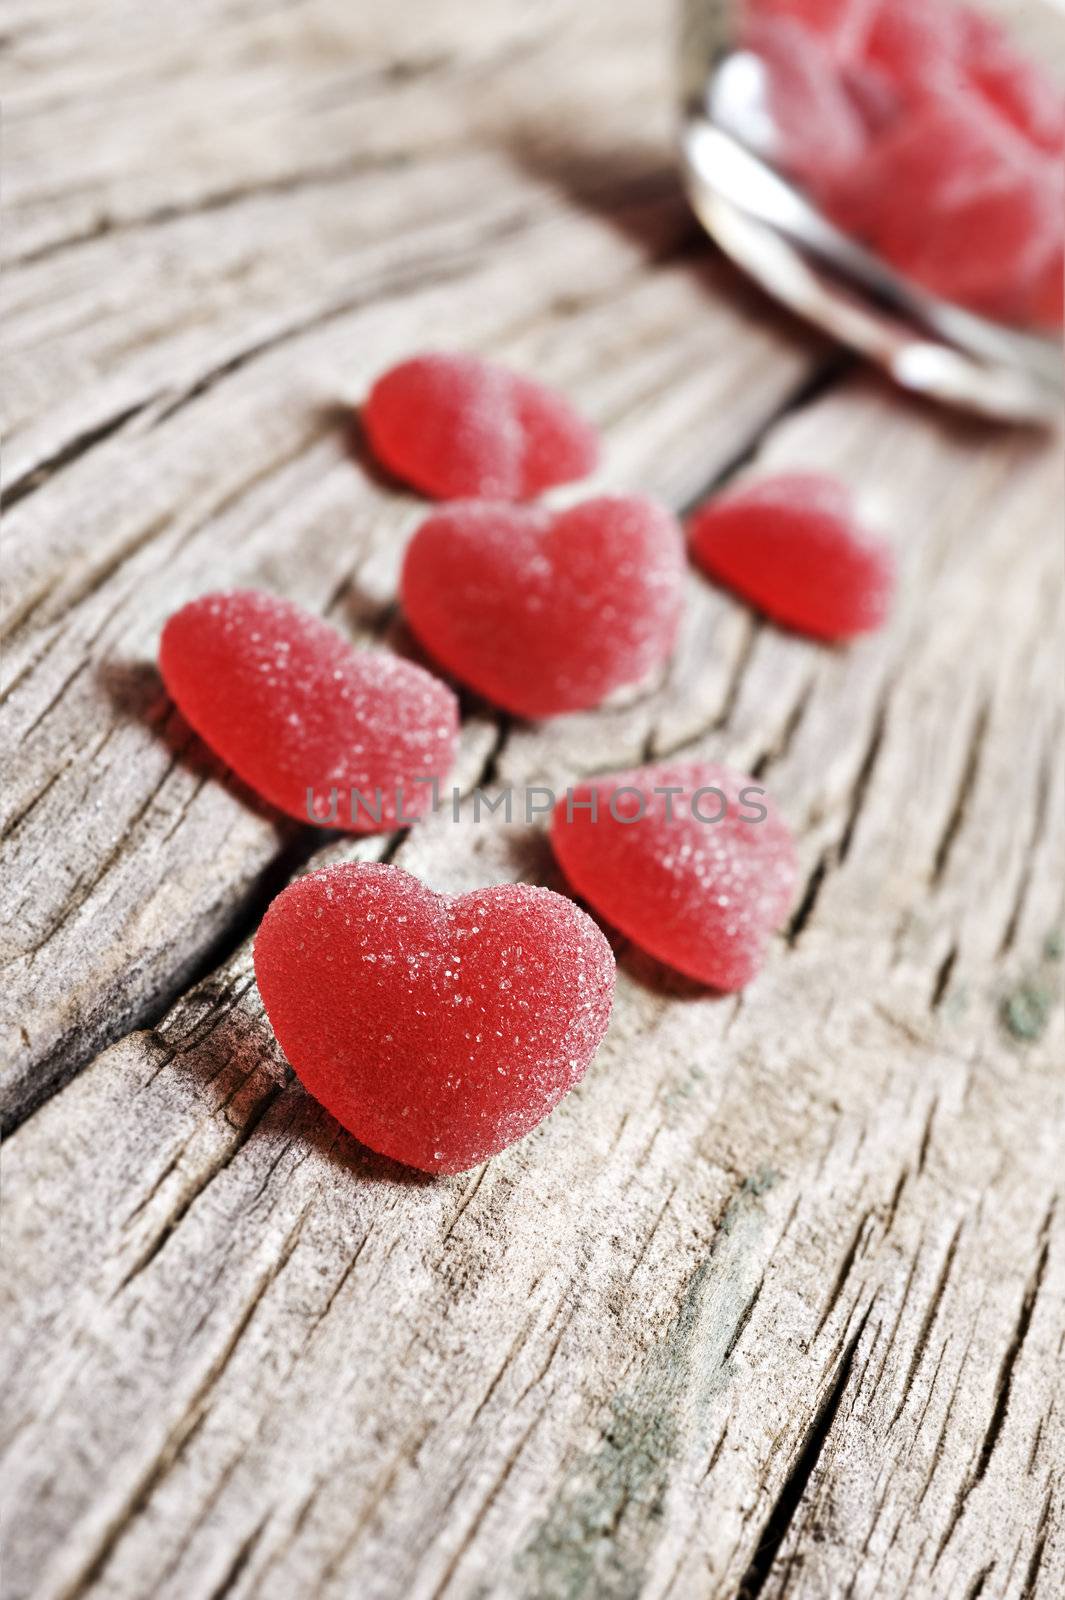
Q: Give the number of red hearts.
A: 6